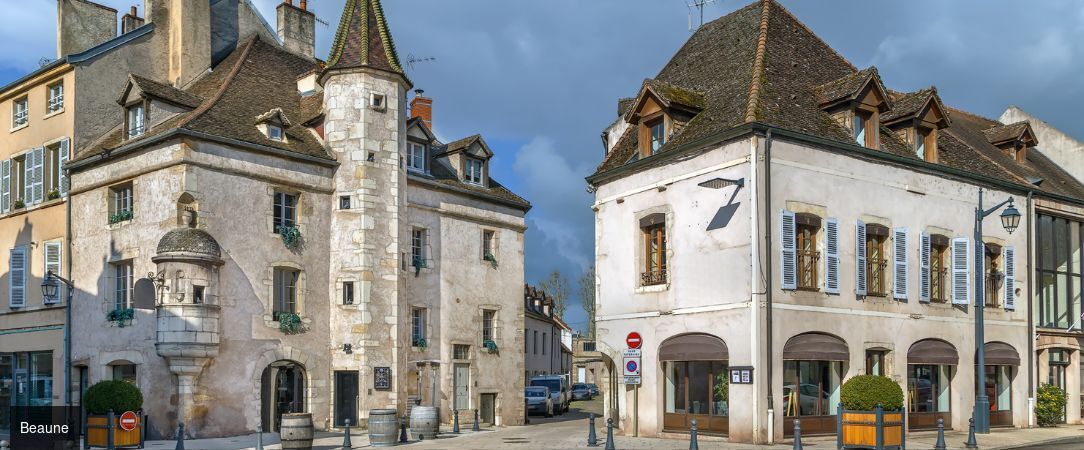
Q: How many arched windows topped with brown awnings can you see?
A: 4